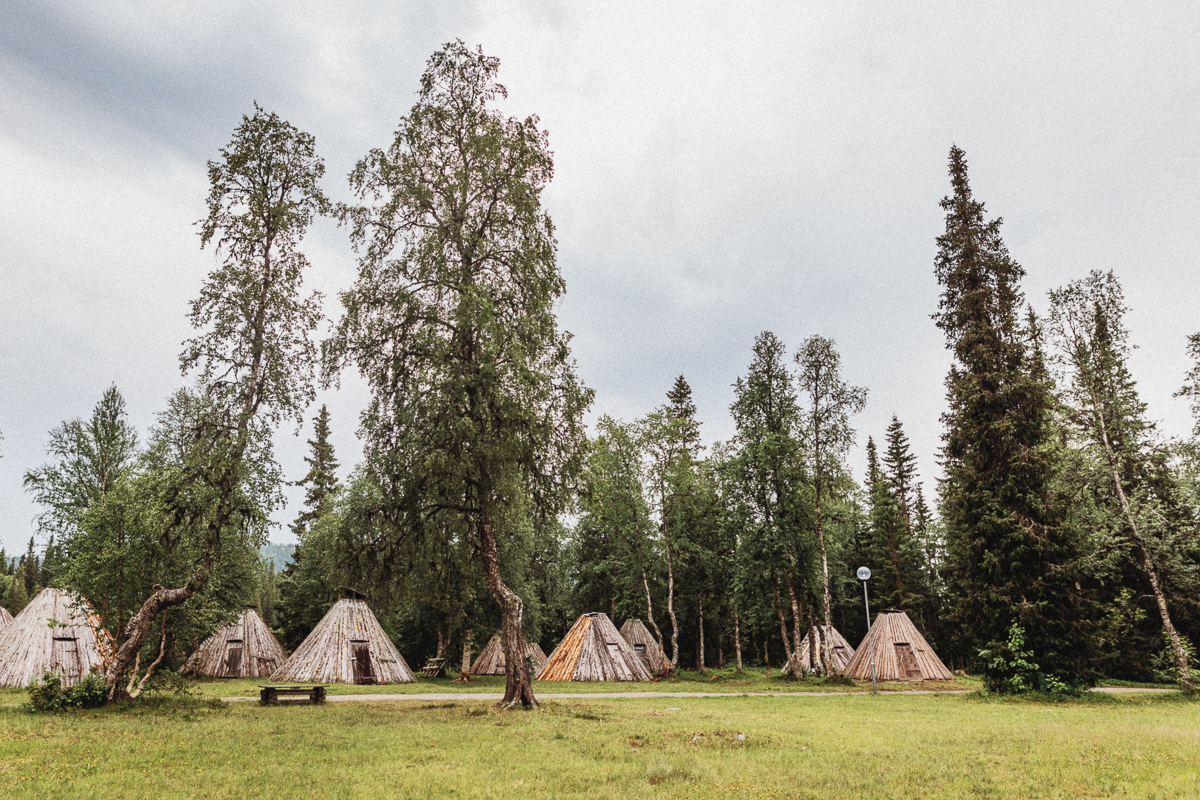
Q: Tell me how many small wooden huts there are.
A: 9